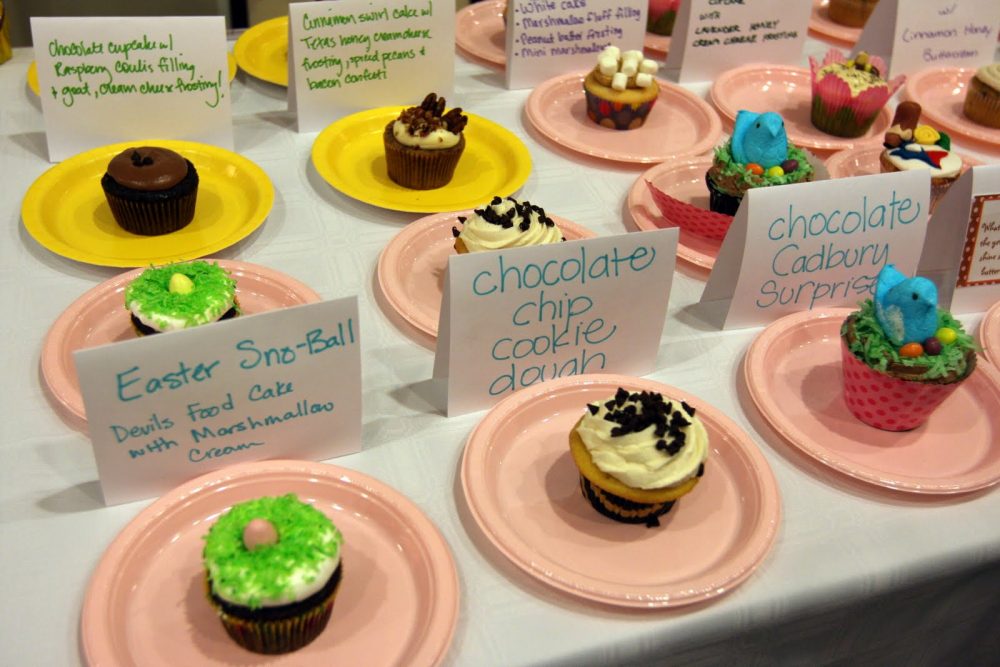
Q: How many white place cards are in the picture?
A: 9